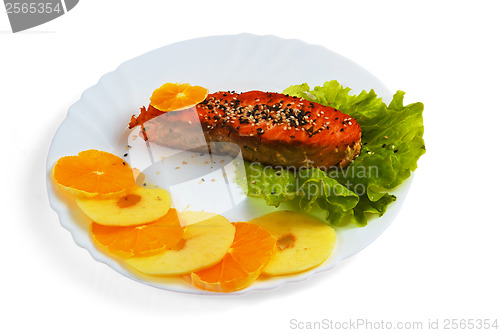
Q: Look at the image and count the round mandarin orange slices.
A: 4